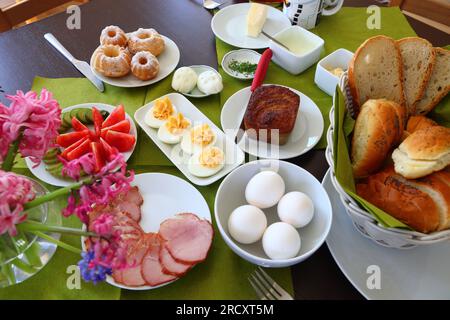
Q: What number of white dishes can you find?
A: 12